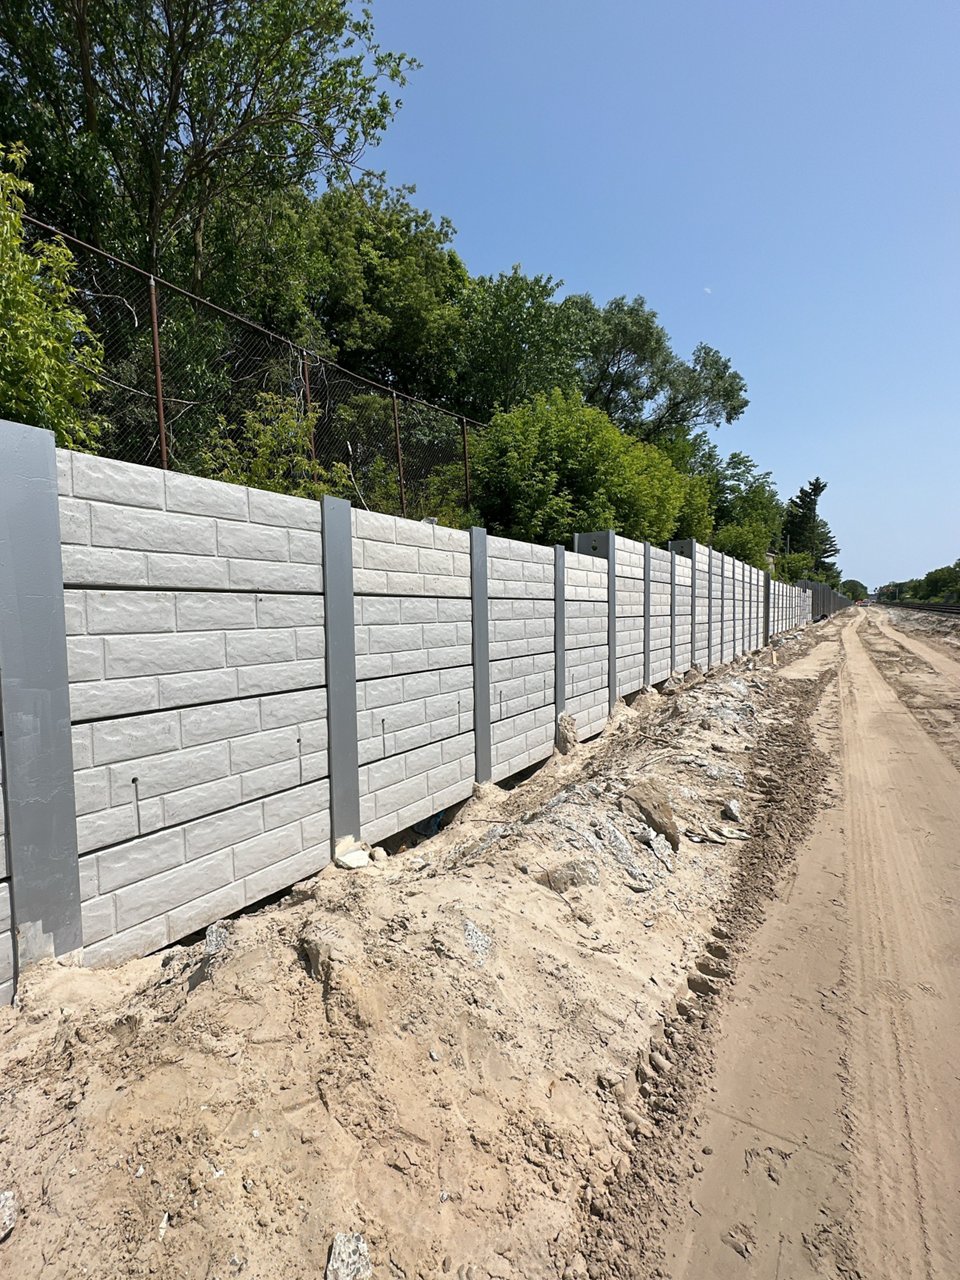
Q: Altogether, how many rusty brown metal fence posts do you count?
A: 4